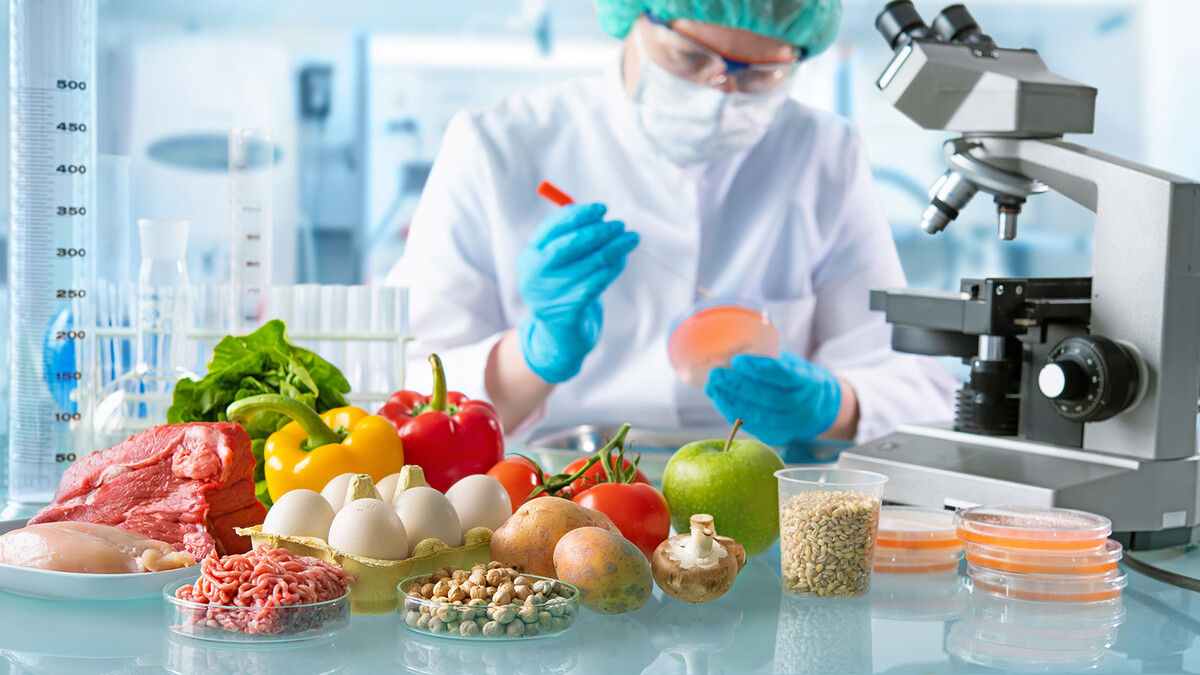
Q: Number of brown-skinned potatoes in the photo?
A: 2